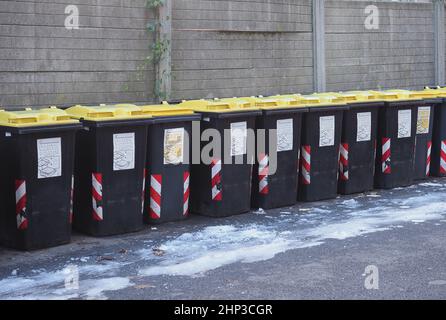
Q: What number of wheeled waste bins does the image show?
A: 10